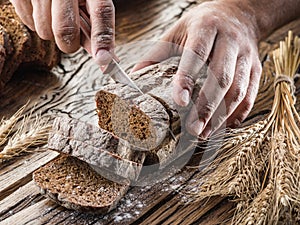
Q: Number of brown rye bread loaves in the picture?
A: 2